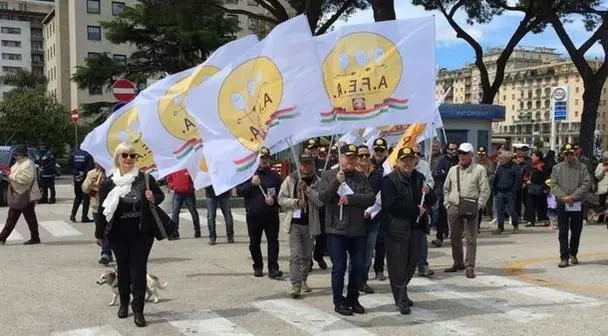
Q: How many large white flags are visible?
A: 4